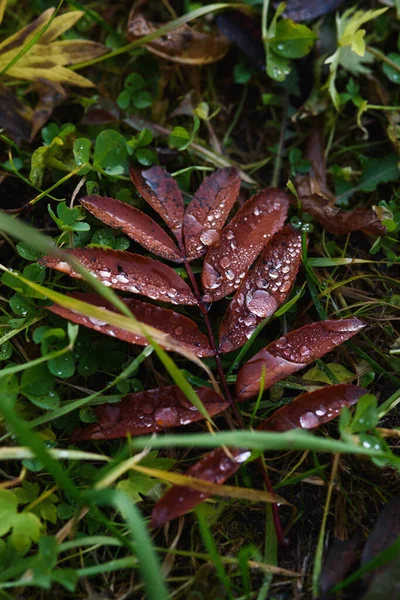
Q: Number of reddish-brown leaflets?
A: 11